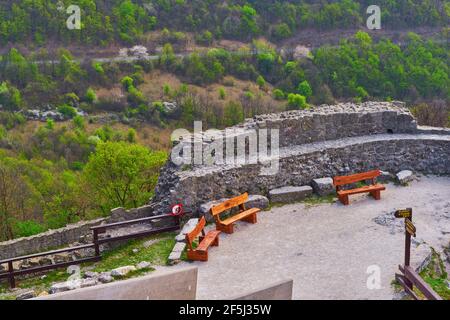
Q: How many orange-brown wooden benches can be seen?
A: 3